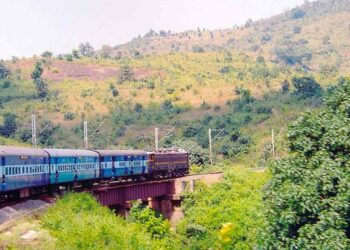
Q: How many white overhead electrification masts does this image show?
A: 5